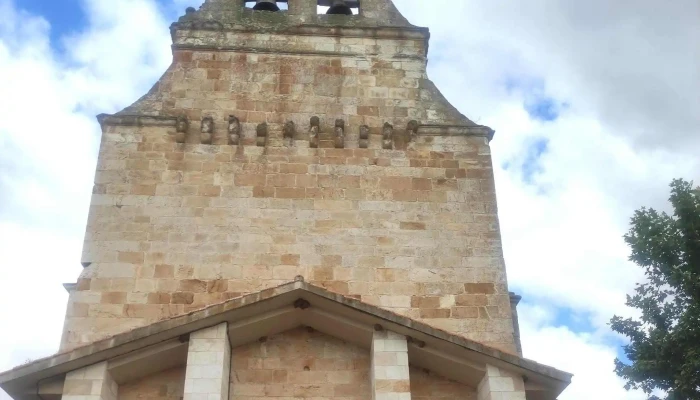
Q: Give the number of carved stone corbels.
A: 10